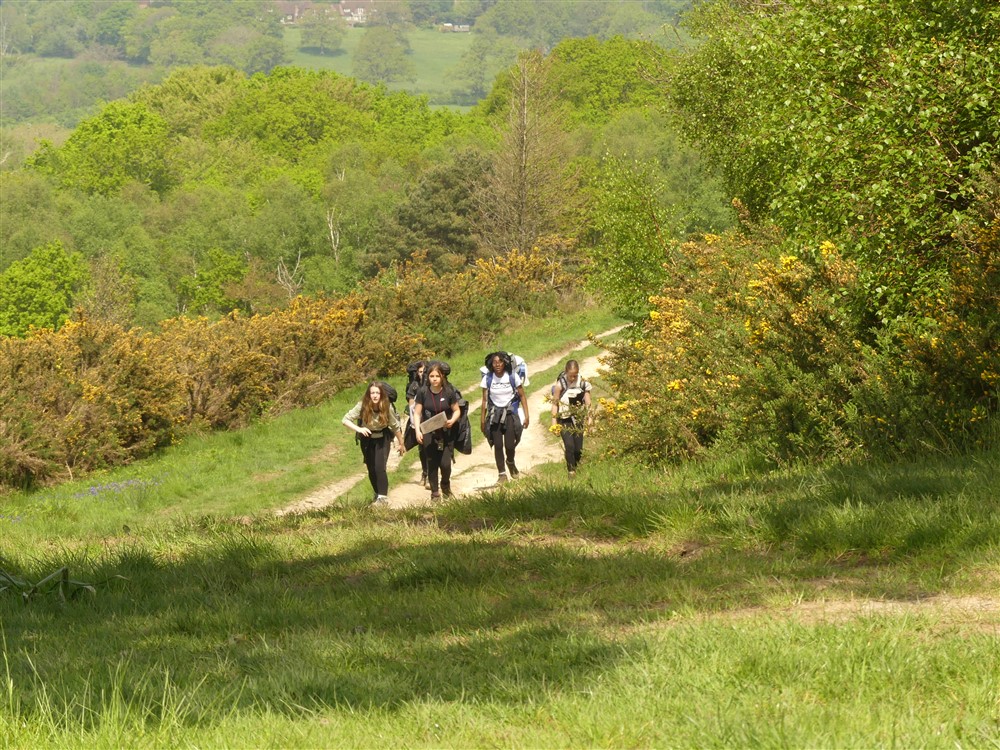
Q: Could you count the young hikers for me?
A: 5